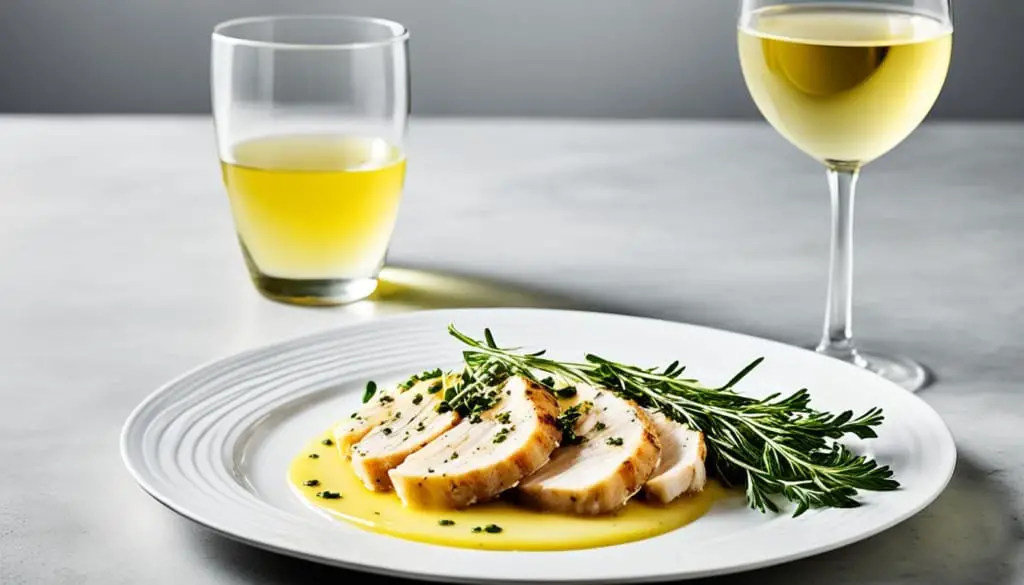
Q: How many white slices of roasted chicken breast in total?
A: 5